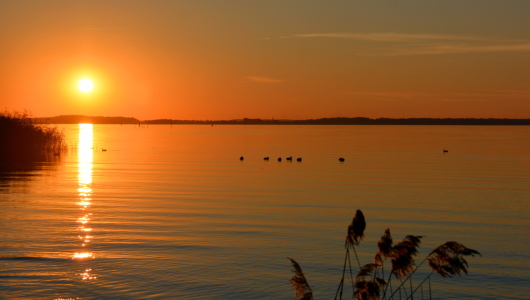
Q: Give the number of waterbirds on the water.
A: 8